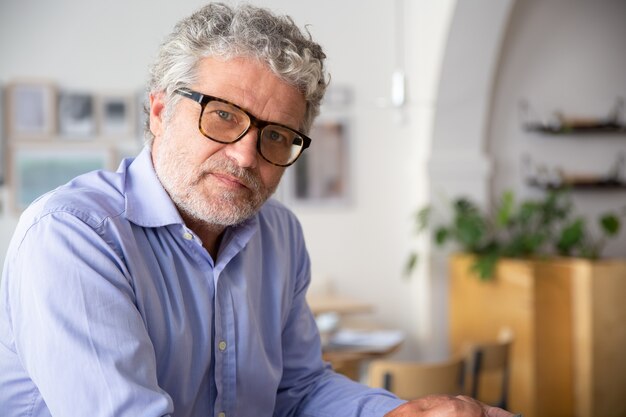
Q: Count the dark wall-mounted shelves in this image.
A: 2